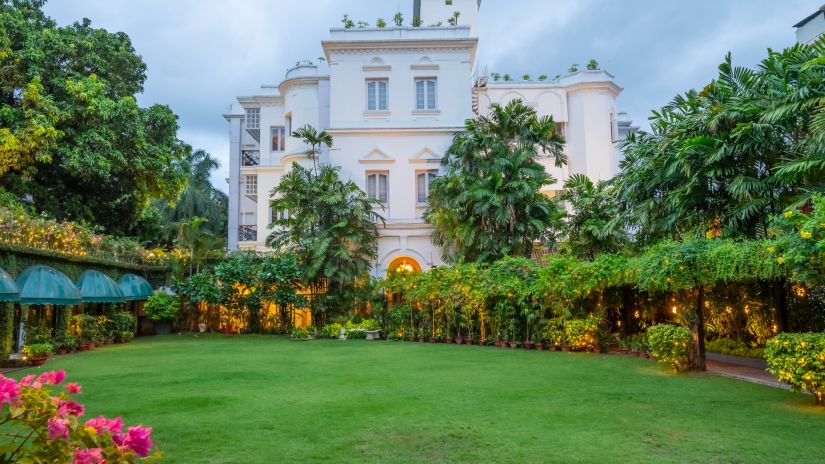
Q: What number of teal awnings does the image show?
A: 4